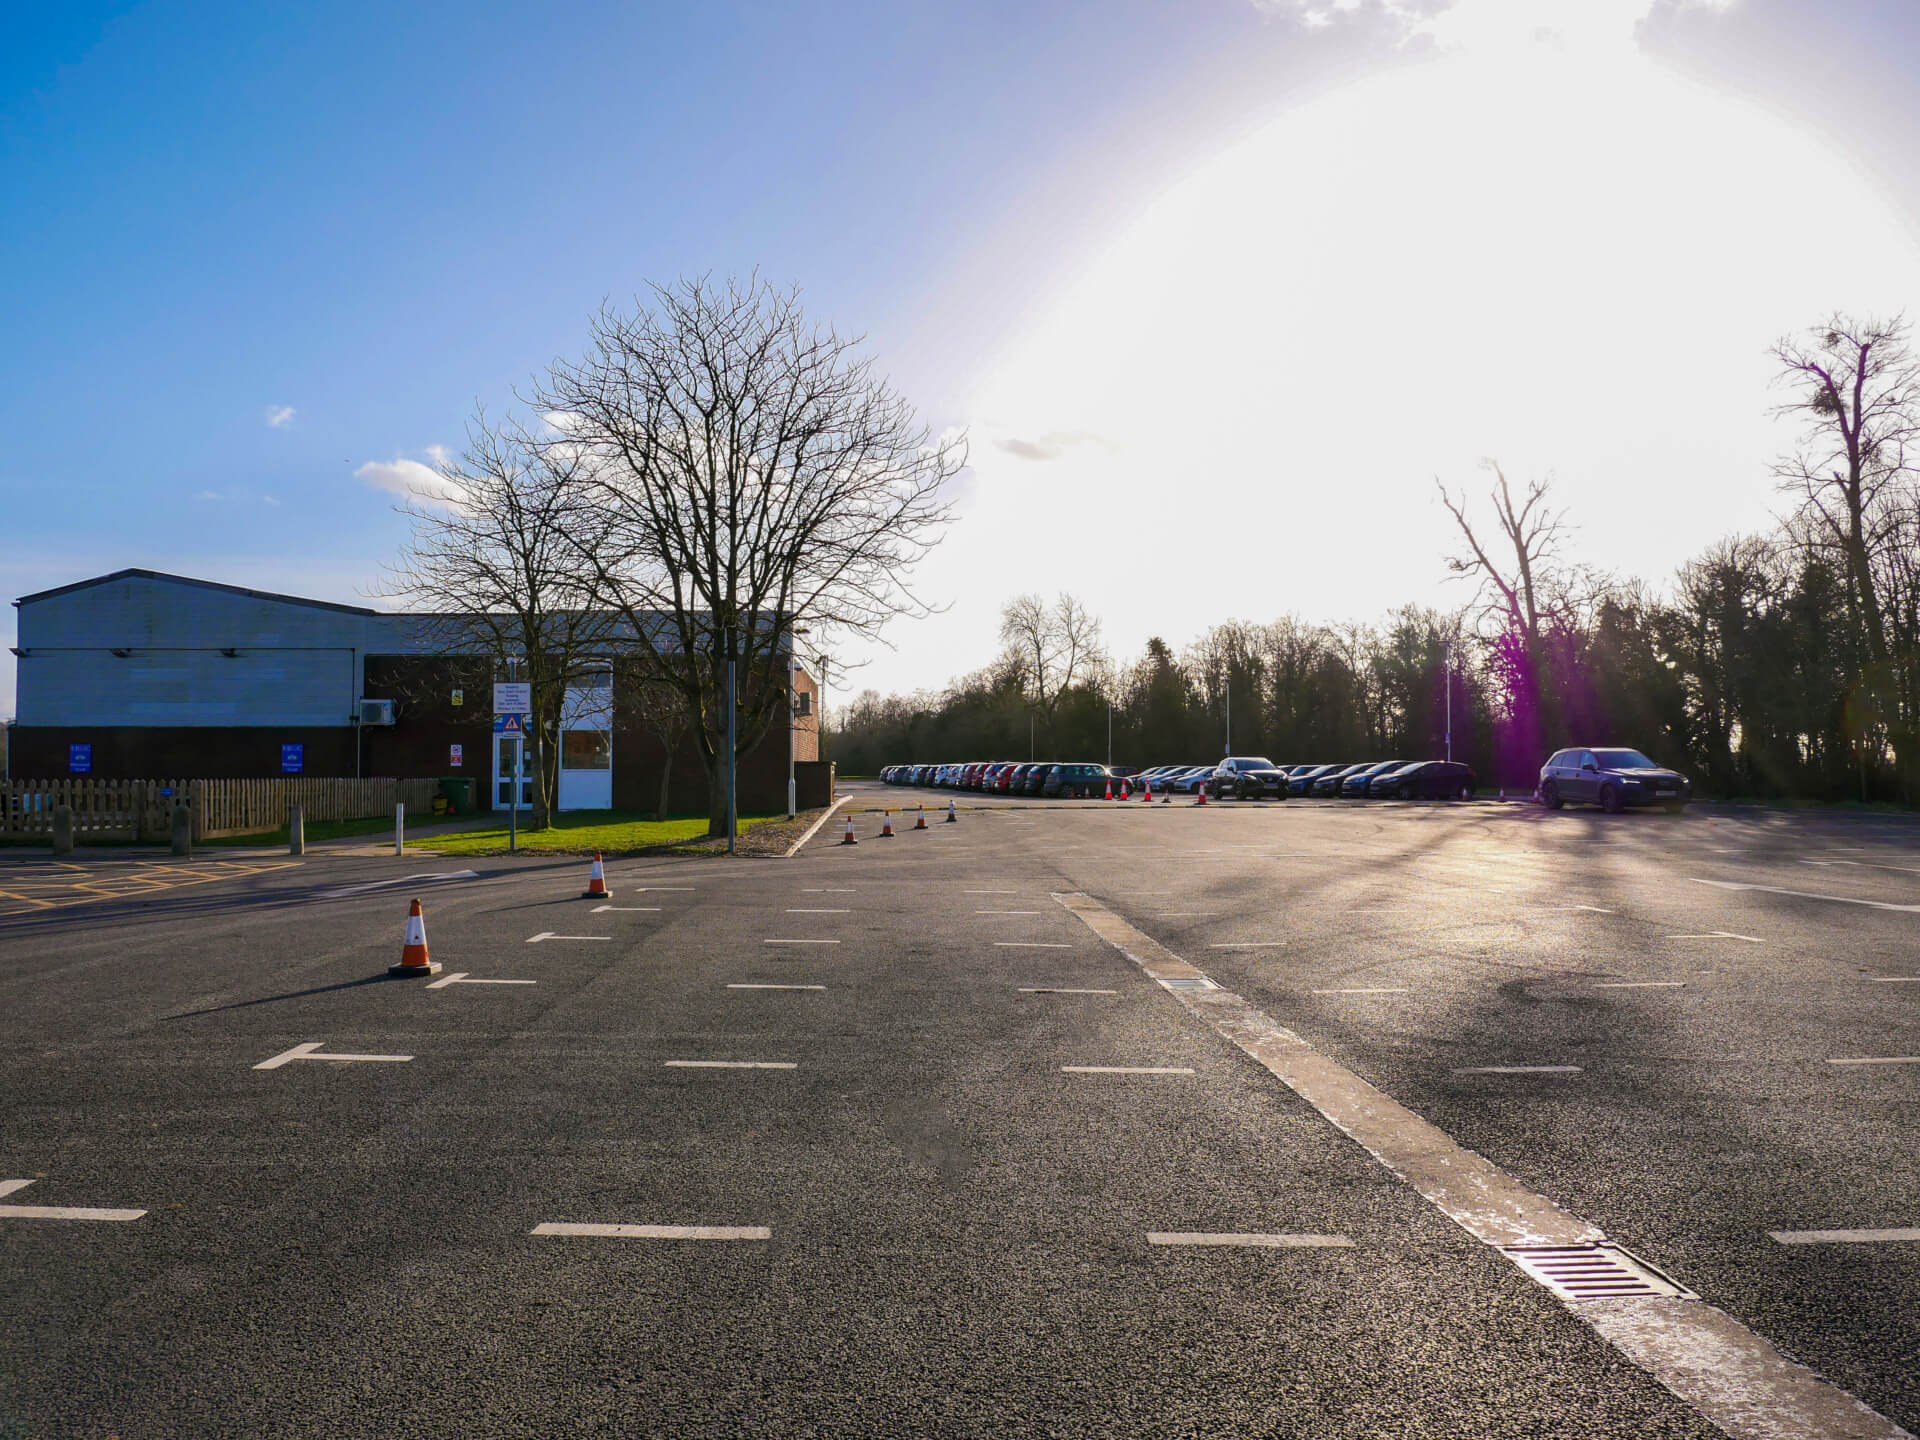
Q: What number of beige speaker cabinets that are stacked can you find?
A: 0